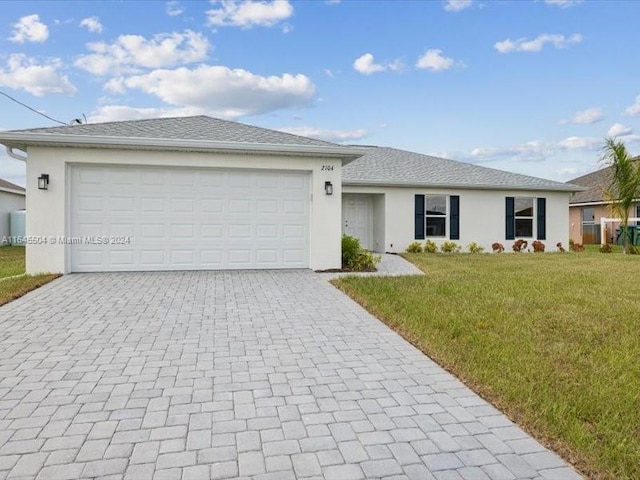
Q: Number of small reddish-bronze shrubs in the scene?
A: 5